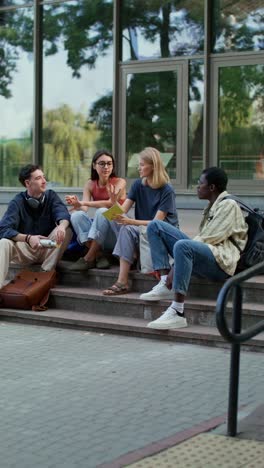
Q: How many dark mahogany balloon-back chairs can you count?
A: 0